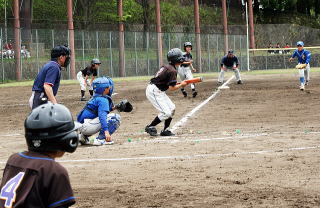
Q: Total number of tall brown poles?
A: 7